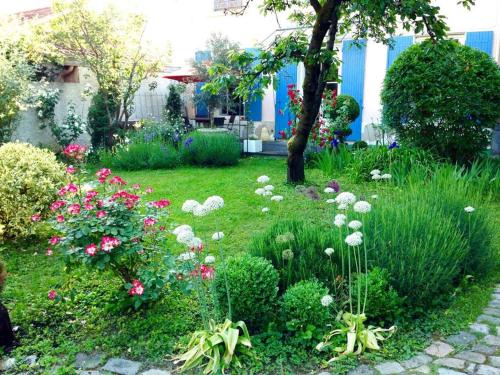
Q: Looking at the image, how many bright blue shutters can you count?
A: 6